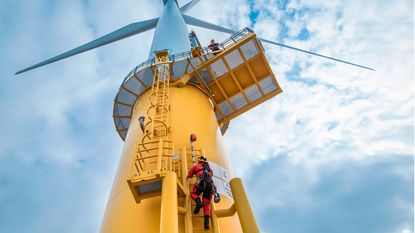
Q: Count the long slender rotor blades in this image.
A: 3